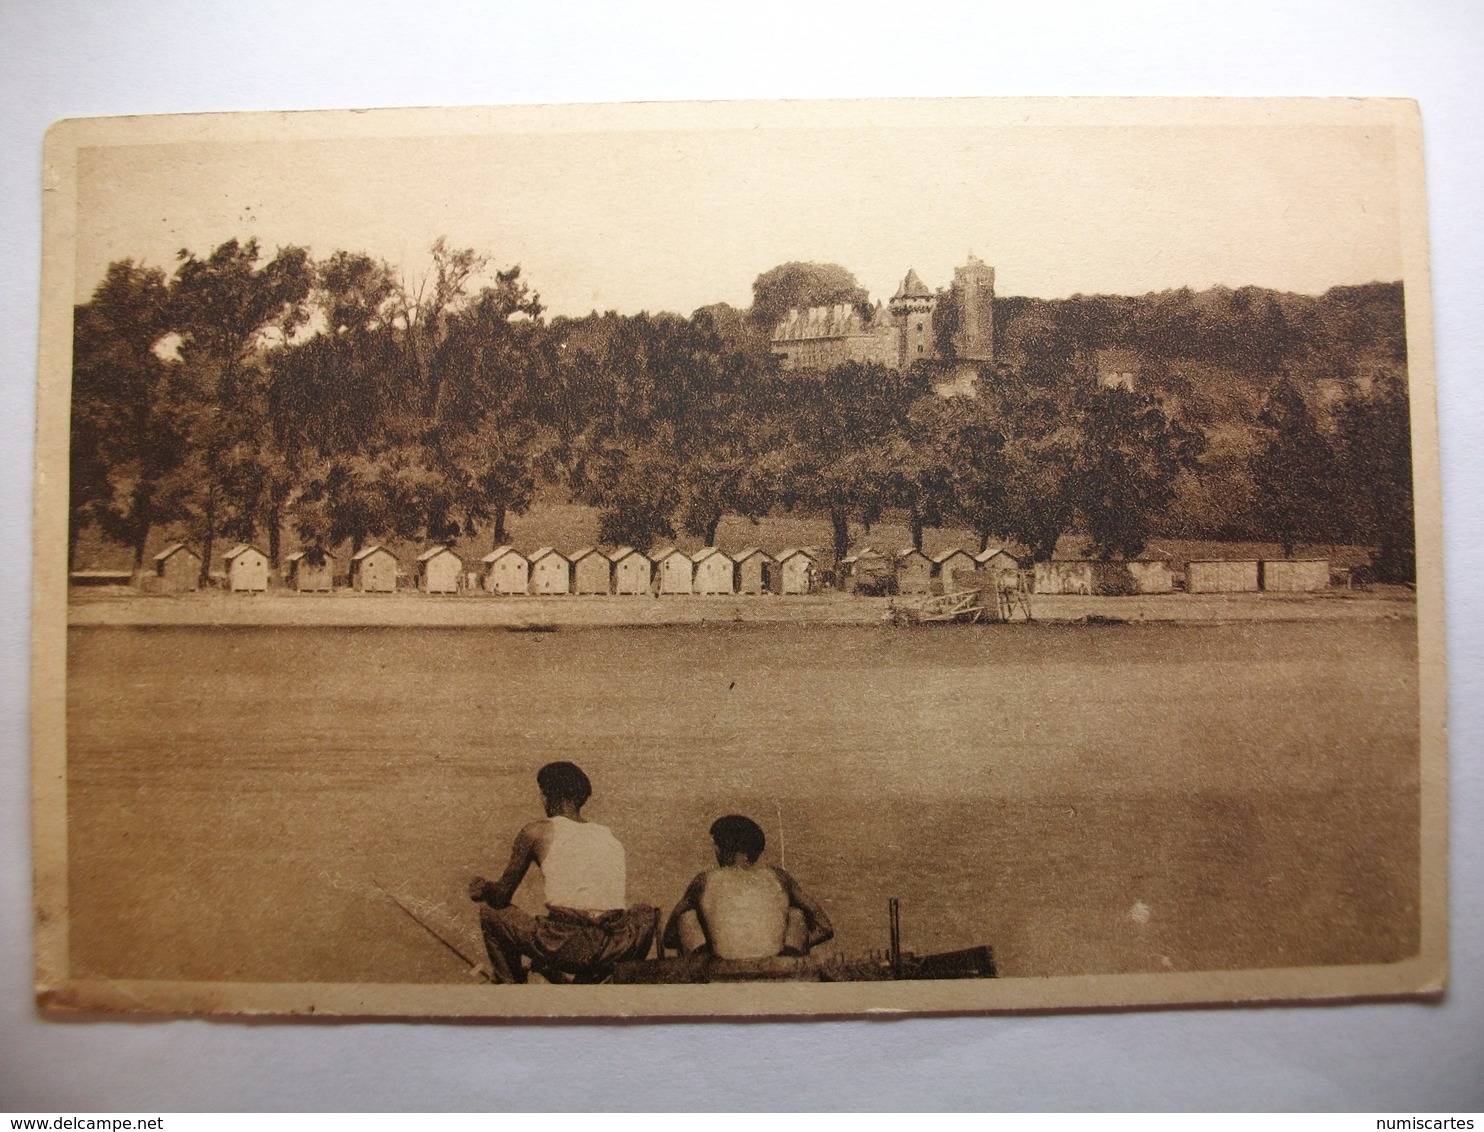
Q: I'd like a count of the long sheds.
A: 4